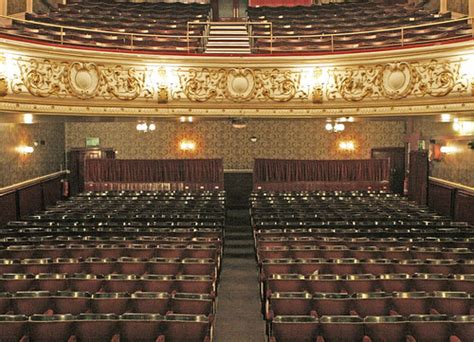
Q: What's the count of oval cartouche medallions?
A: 3